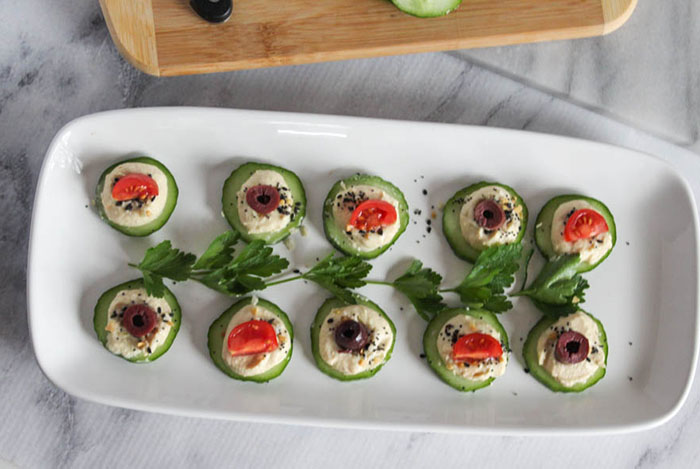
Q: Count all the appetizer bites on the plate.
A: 10